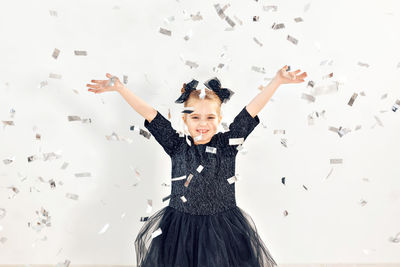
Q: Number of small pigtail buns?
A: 2